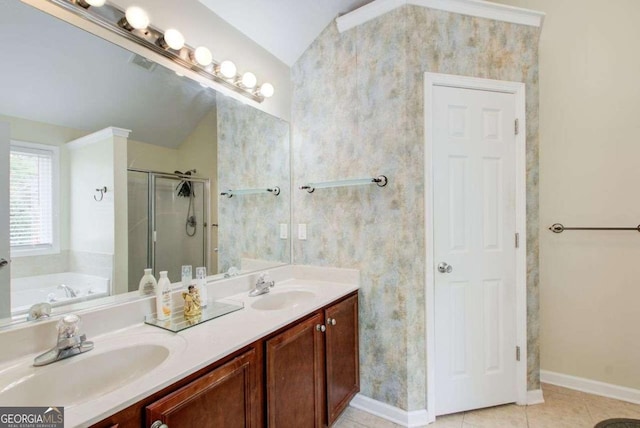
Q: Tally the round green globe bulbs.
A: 0